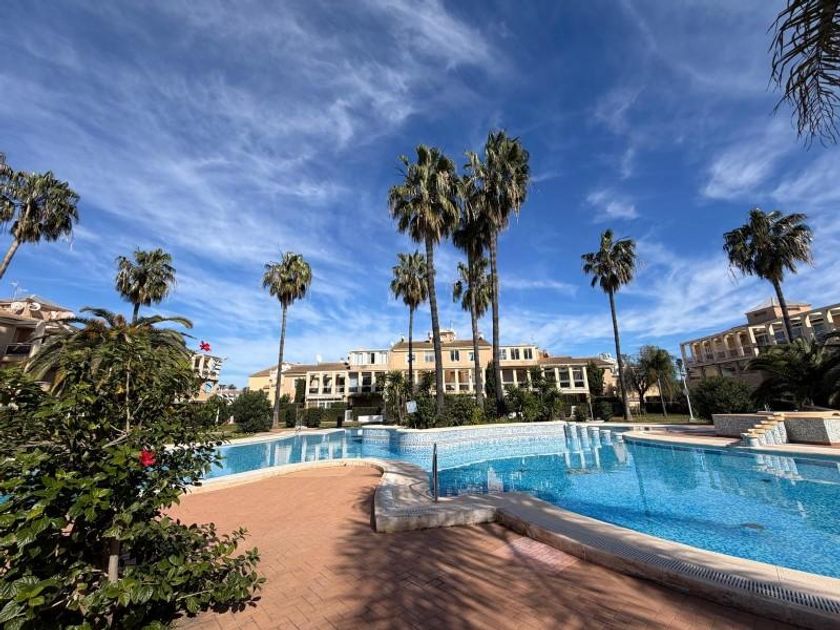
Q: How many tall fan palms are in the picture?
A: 10